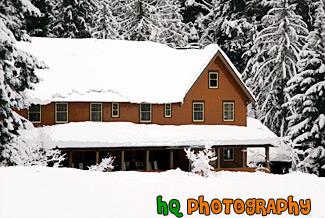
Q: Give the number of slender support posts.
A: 8